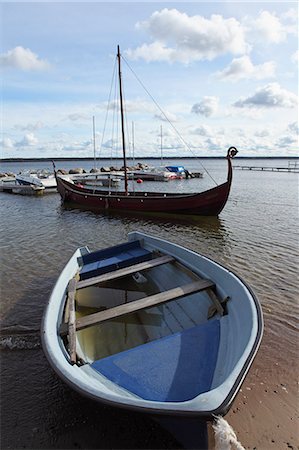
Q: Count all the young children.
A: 0